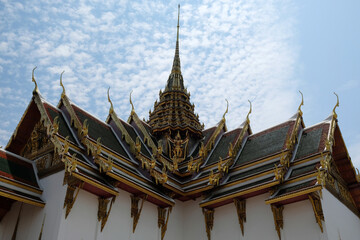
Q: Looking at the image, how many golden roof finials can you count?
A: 8